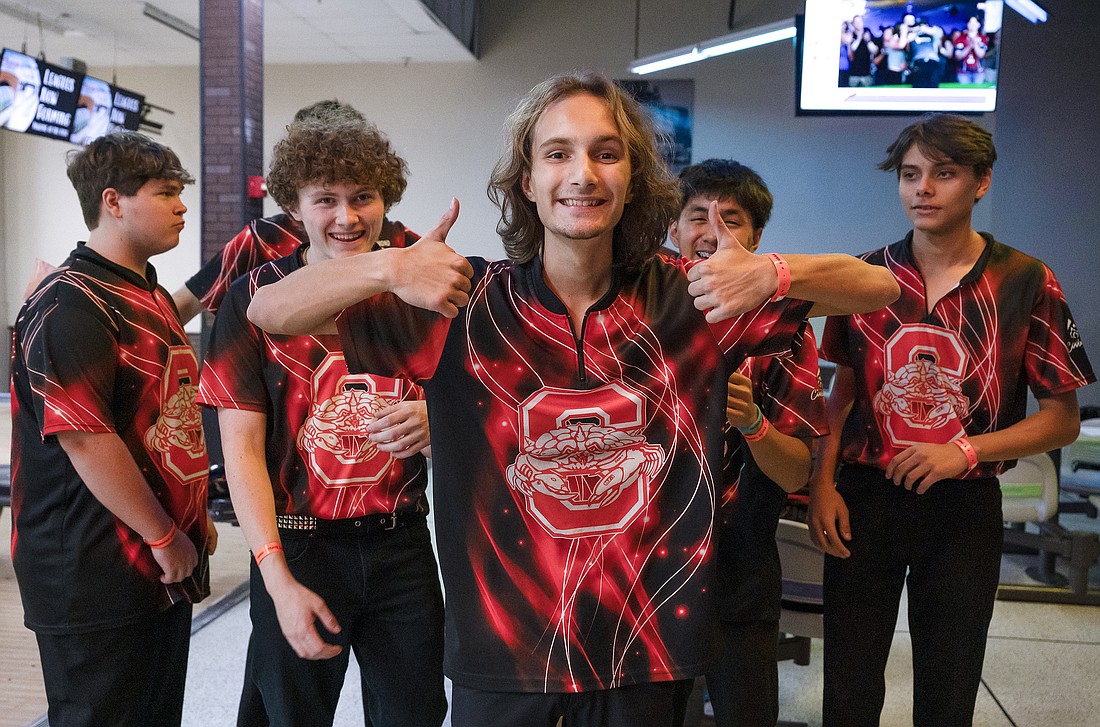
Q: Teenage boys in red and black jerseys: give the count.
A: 6